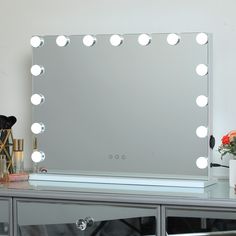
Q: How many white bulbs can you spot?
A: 15